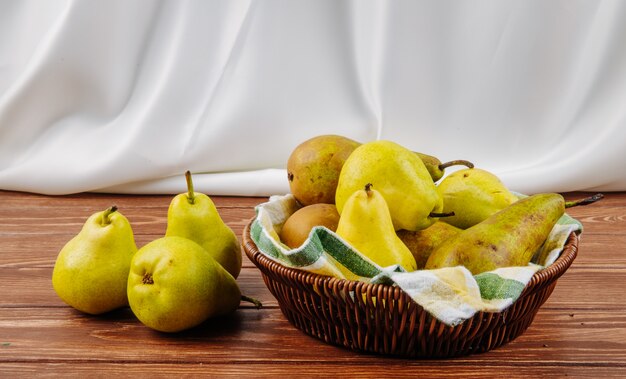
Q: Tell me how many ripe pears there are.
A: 10